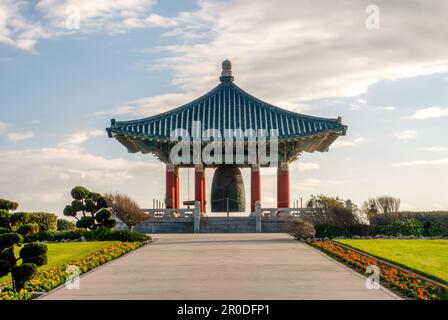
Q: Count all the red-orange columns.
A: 4